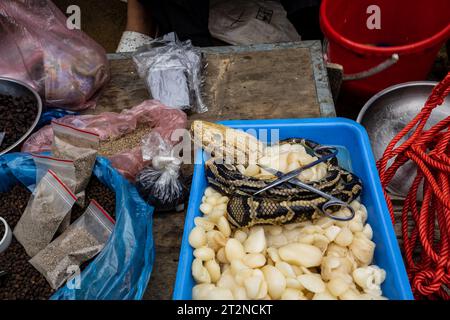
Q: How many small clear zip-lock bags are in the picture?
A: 4